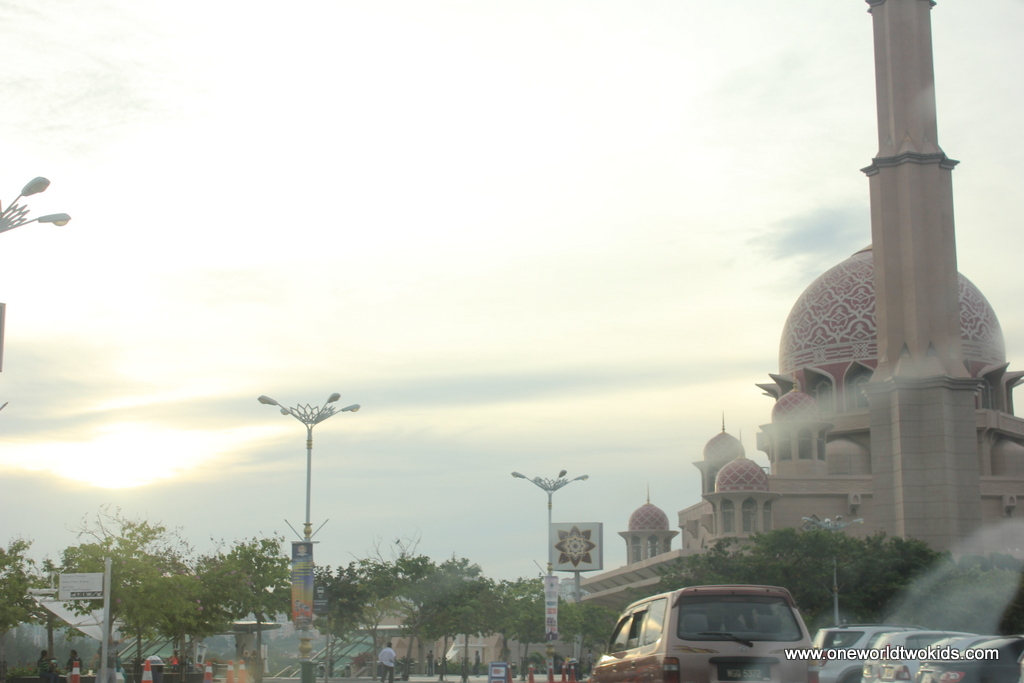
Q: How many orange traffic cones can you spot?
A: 10